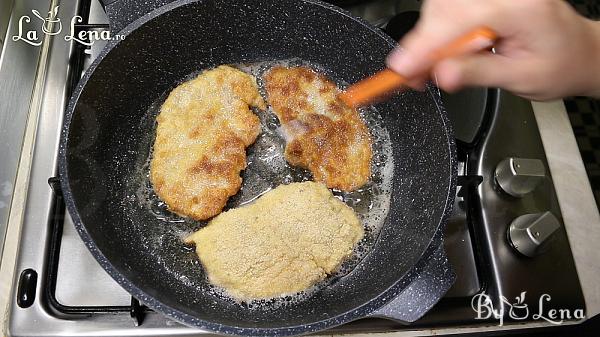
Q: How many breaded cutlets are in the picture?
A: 3